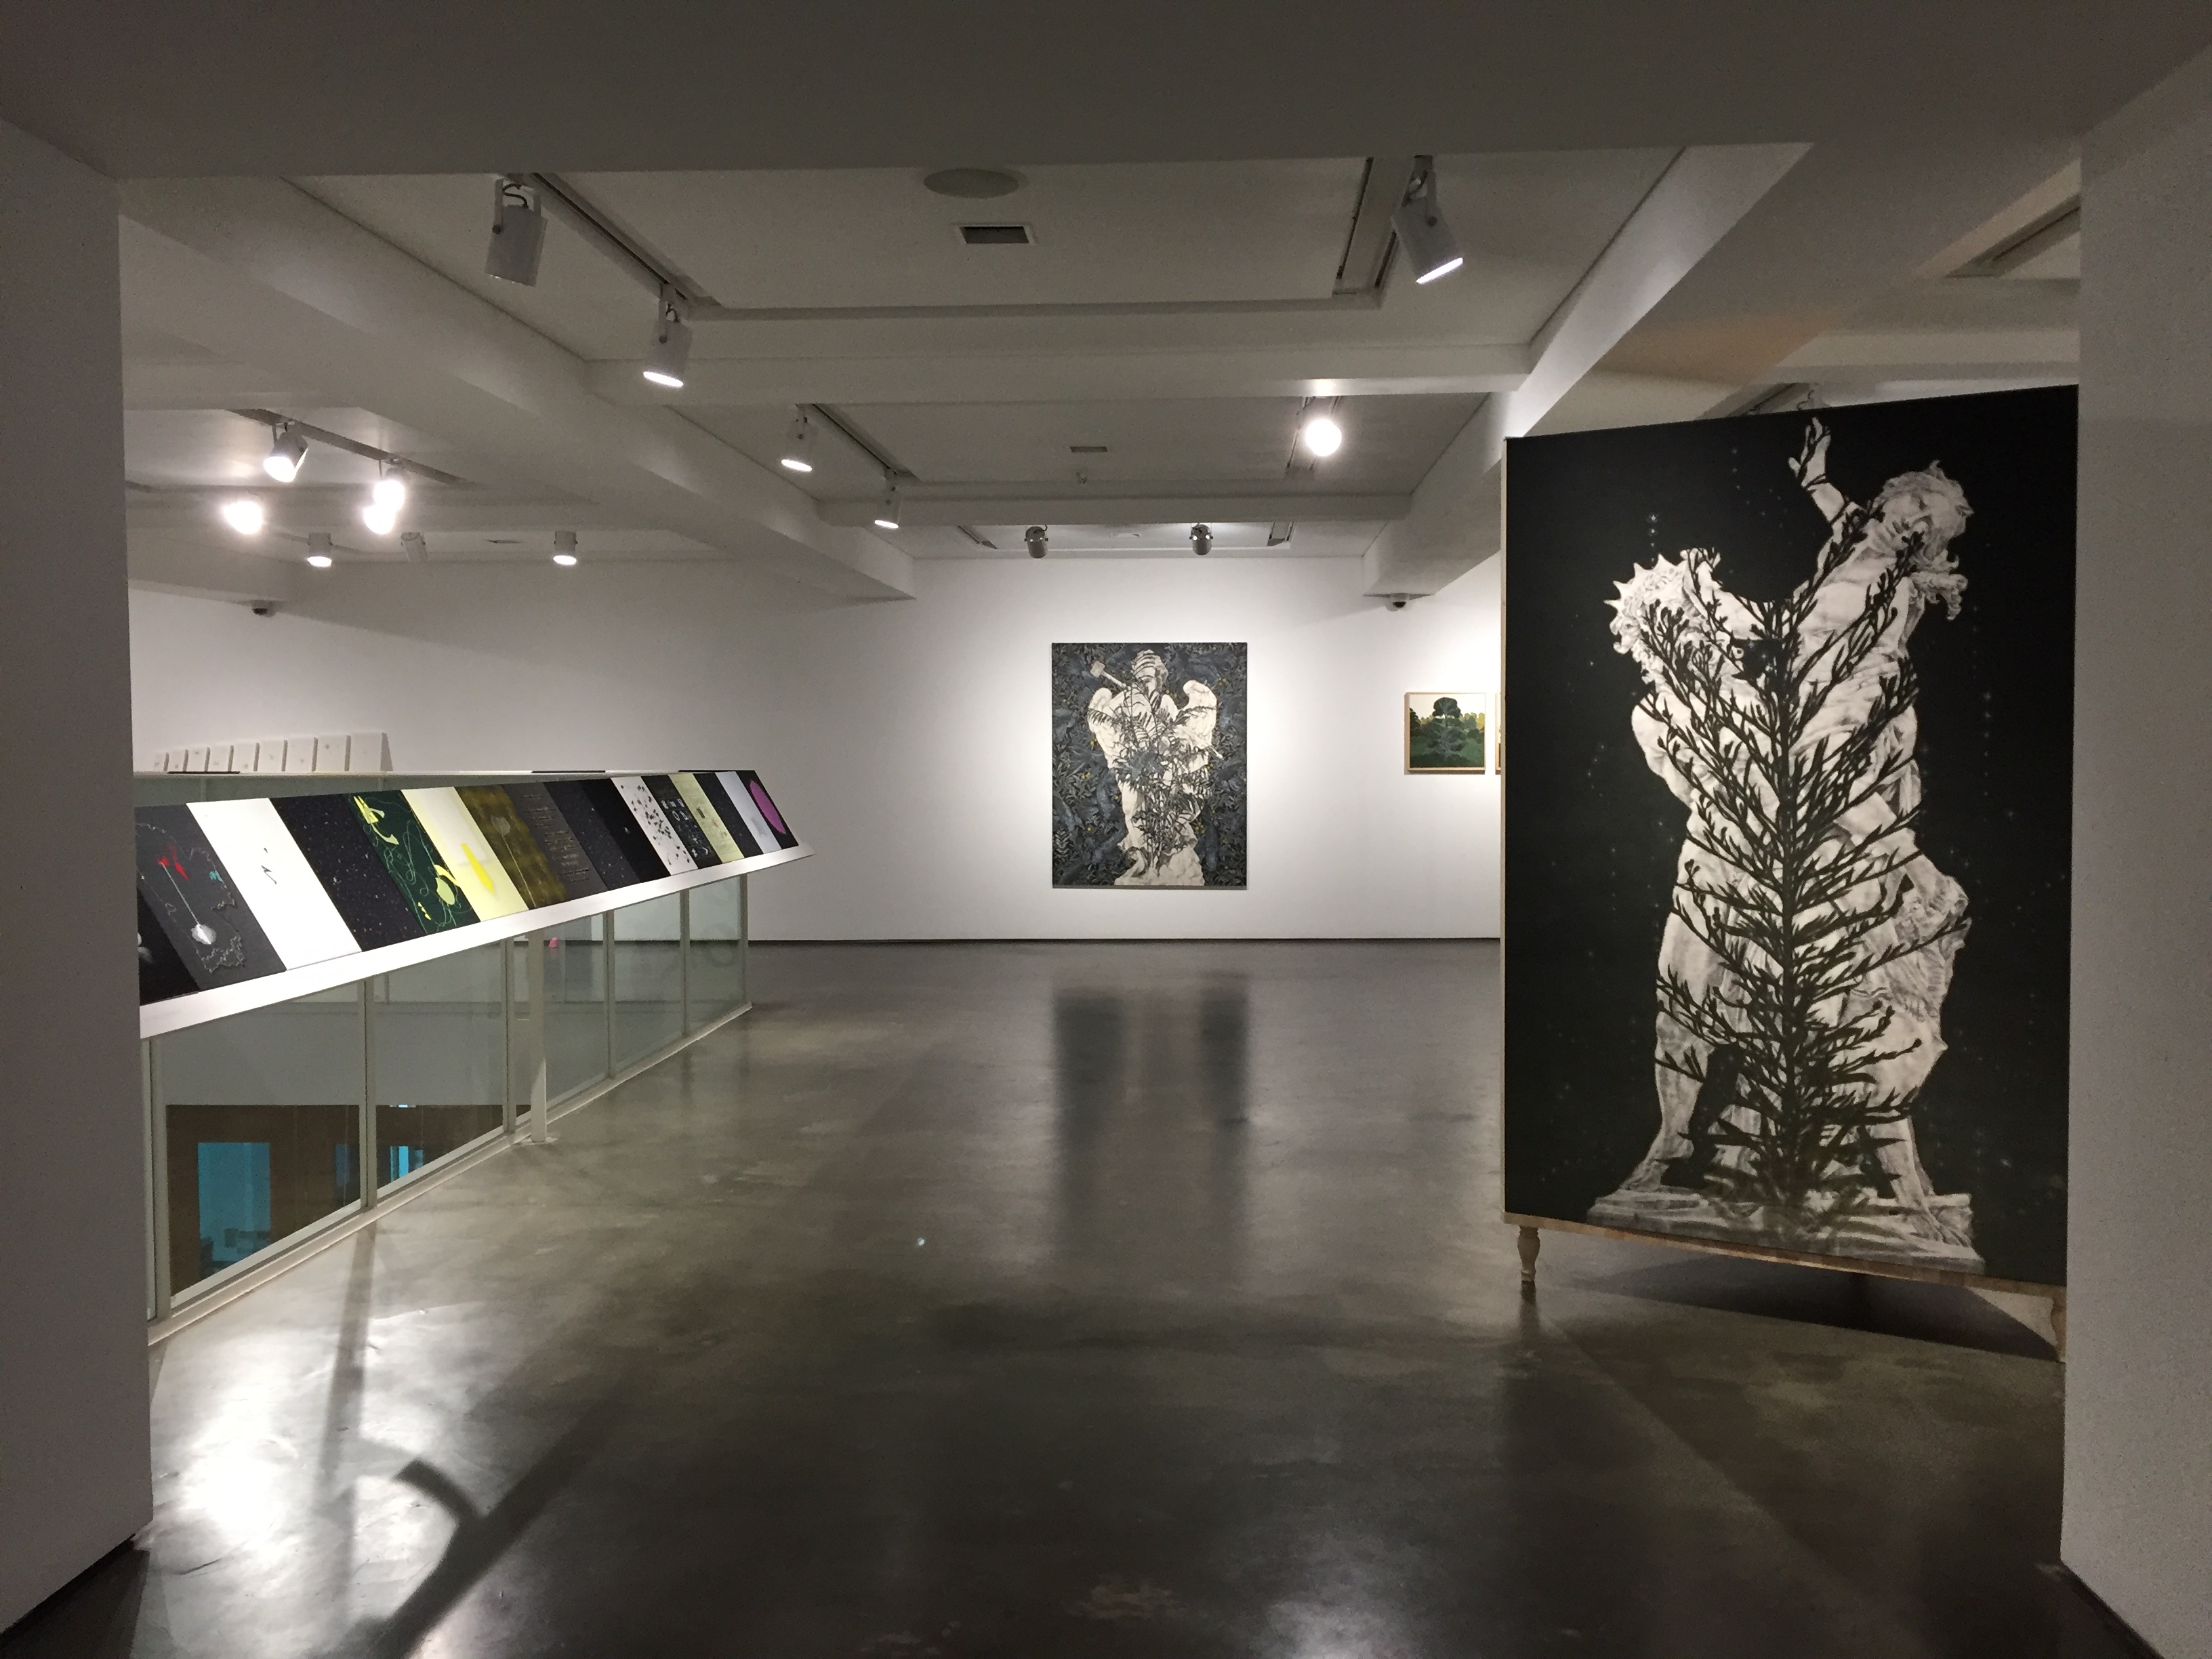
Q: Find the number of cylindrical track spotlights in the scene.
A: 15